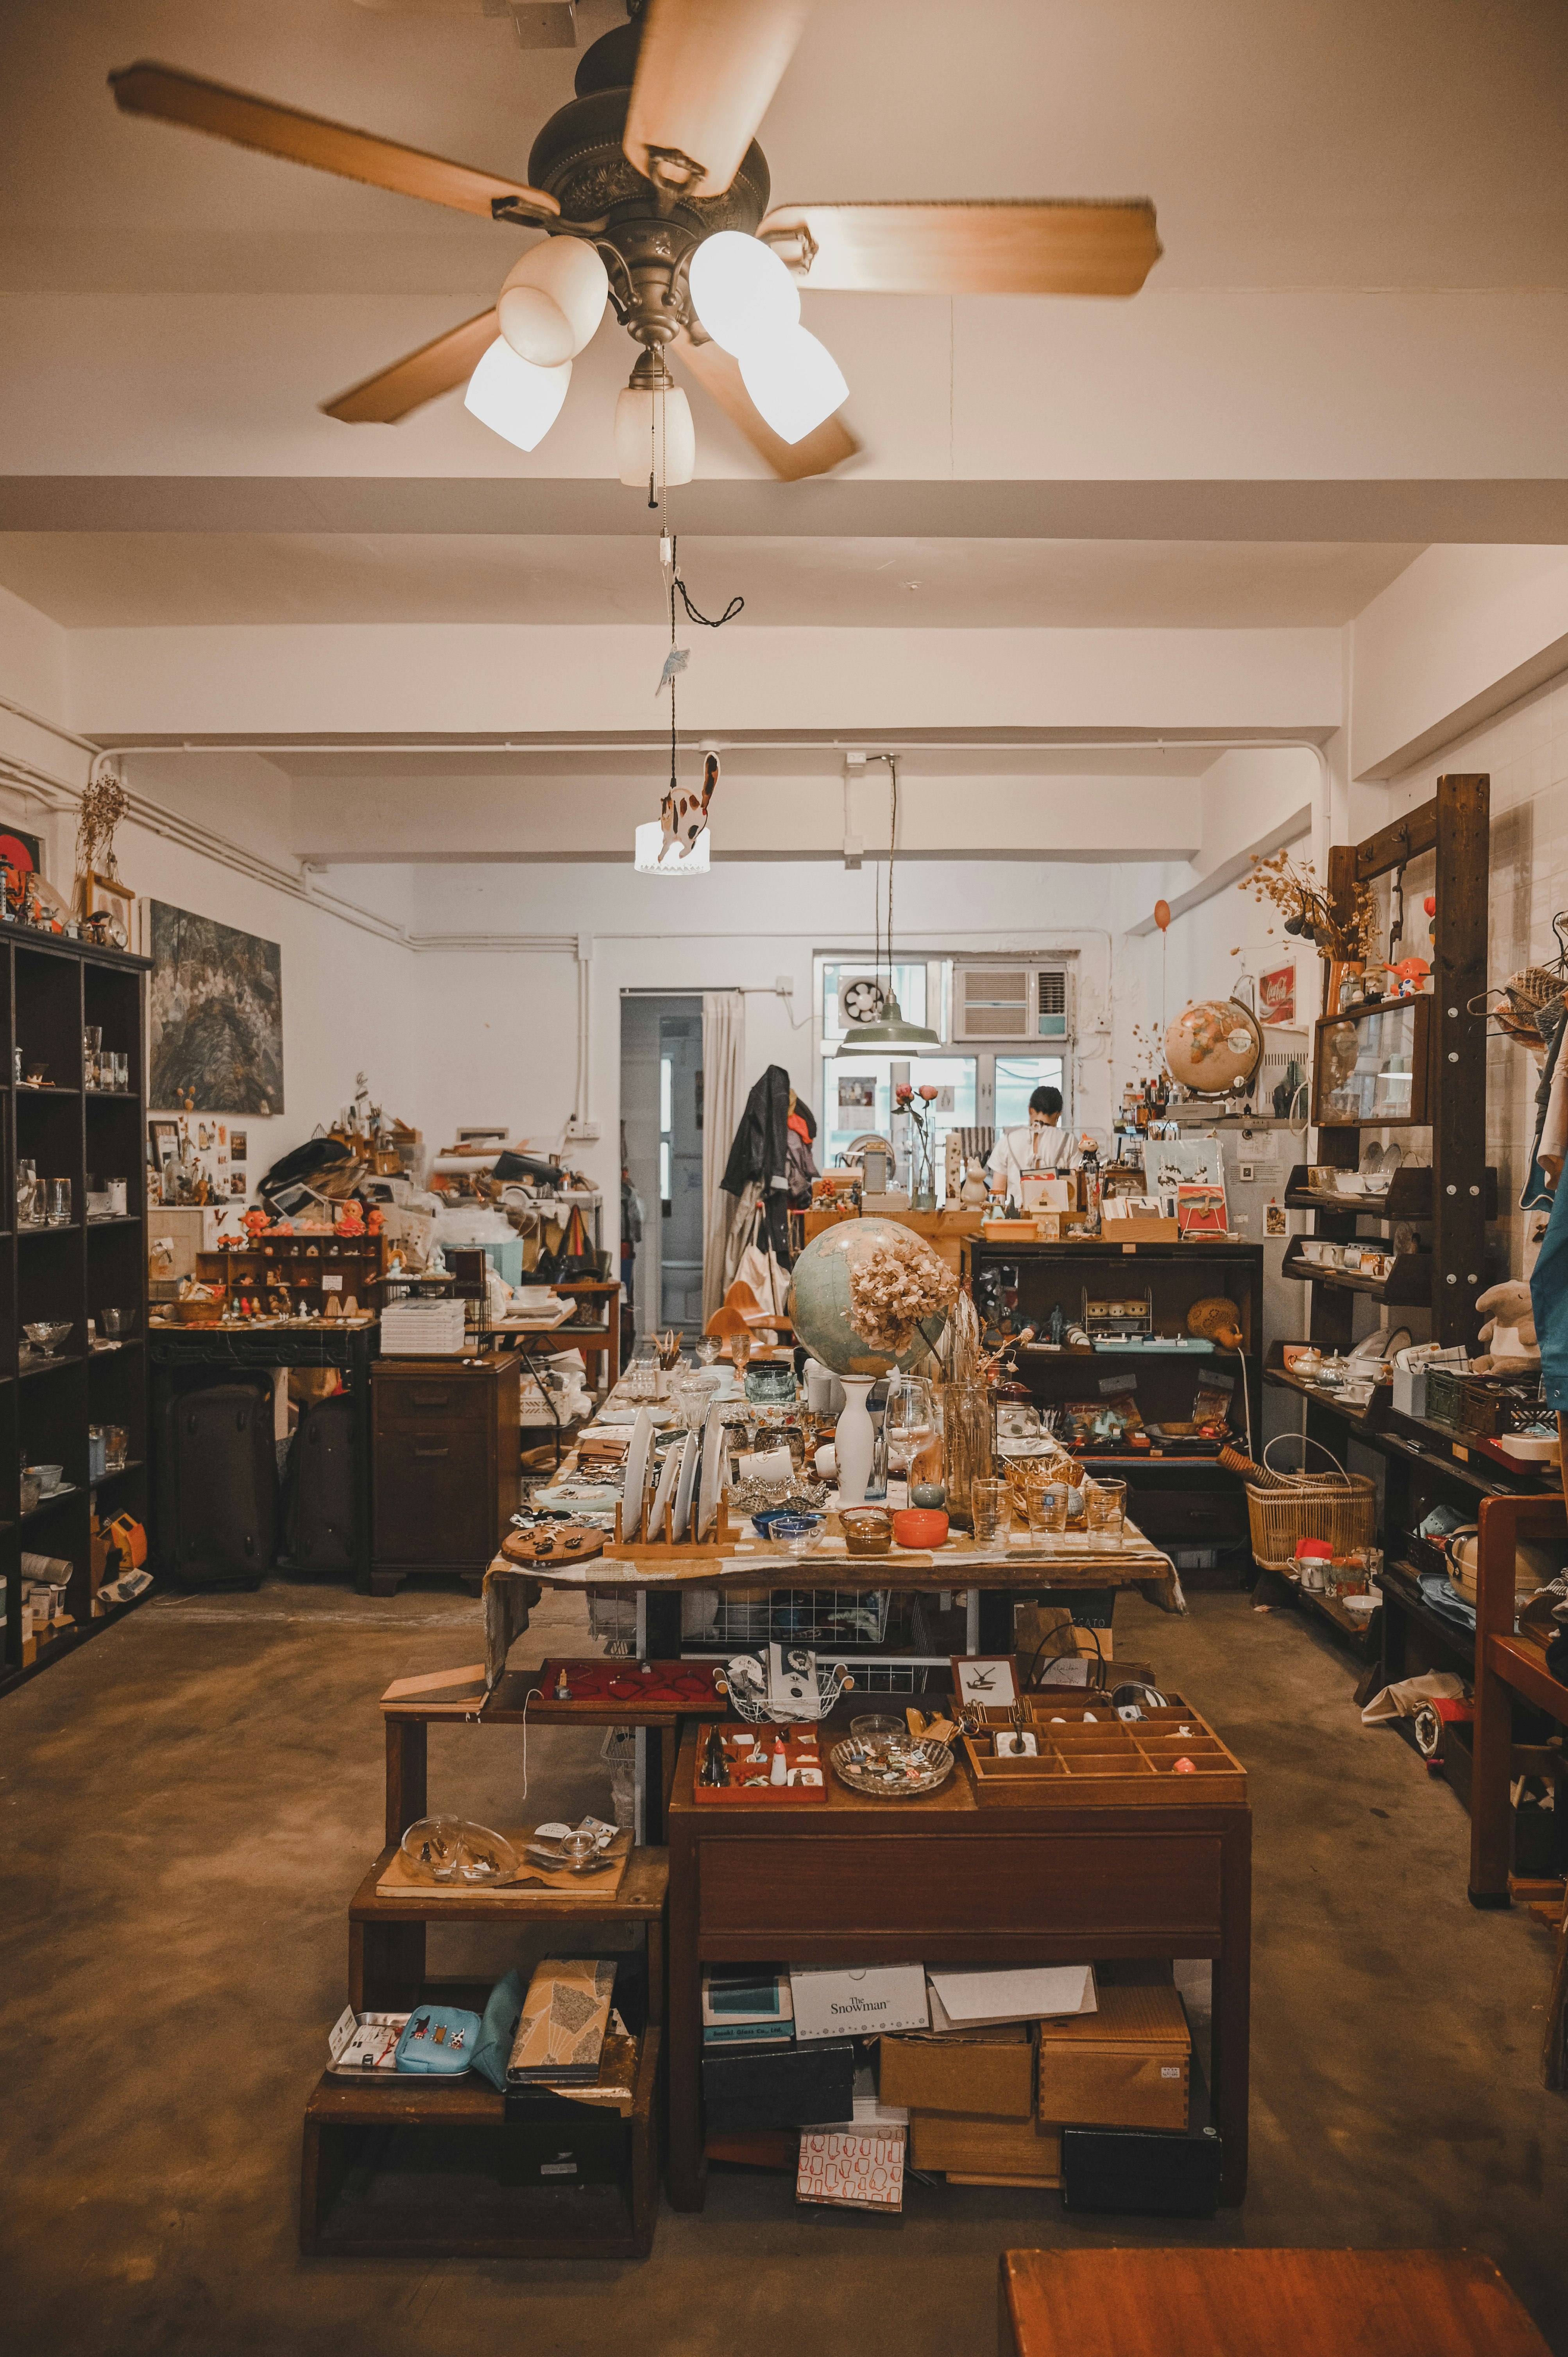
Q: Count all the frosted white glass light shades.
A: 5